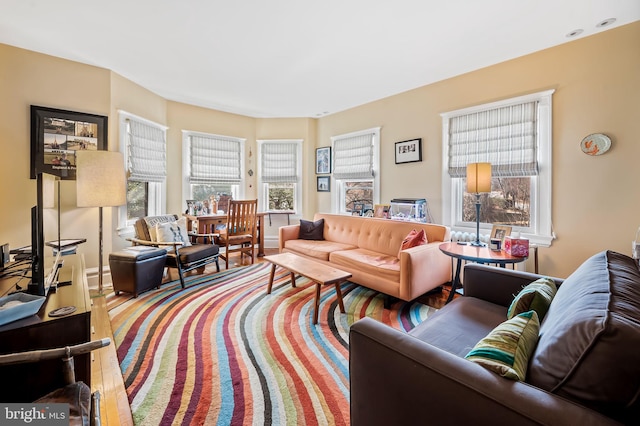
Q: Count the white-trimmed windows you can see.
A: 5